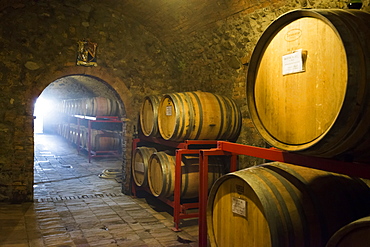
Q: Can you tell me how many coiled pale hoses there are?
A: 1